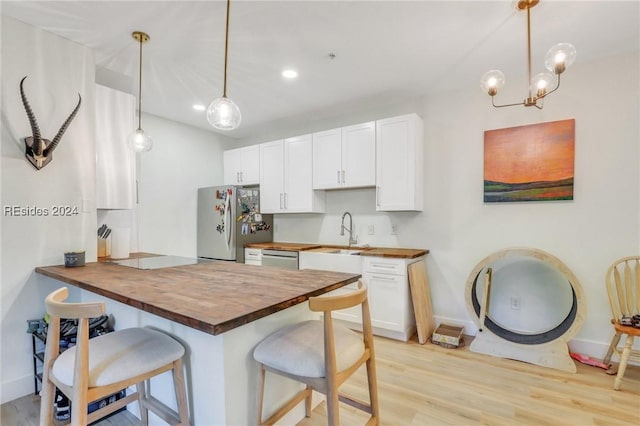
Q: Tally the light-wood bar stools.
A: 2